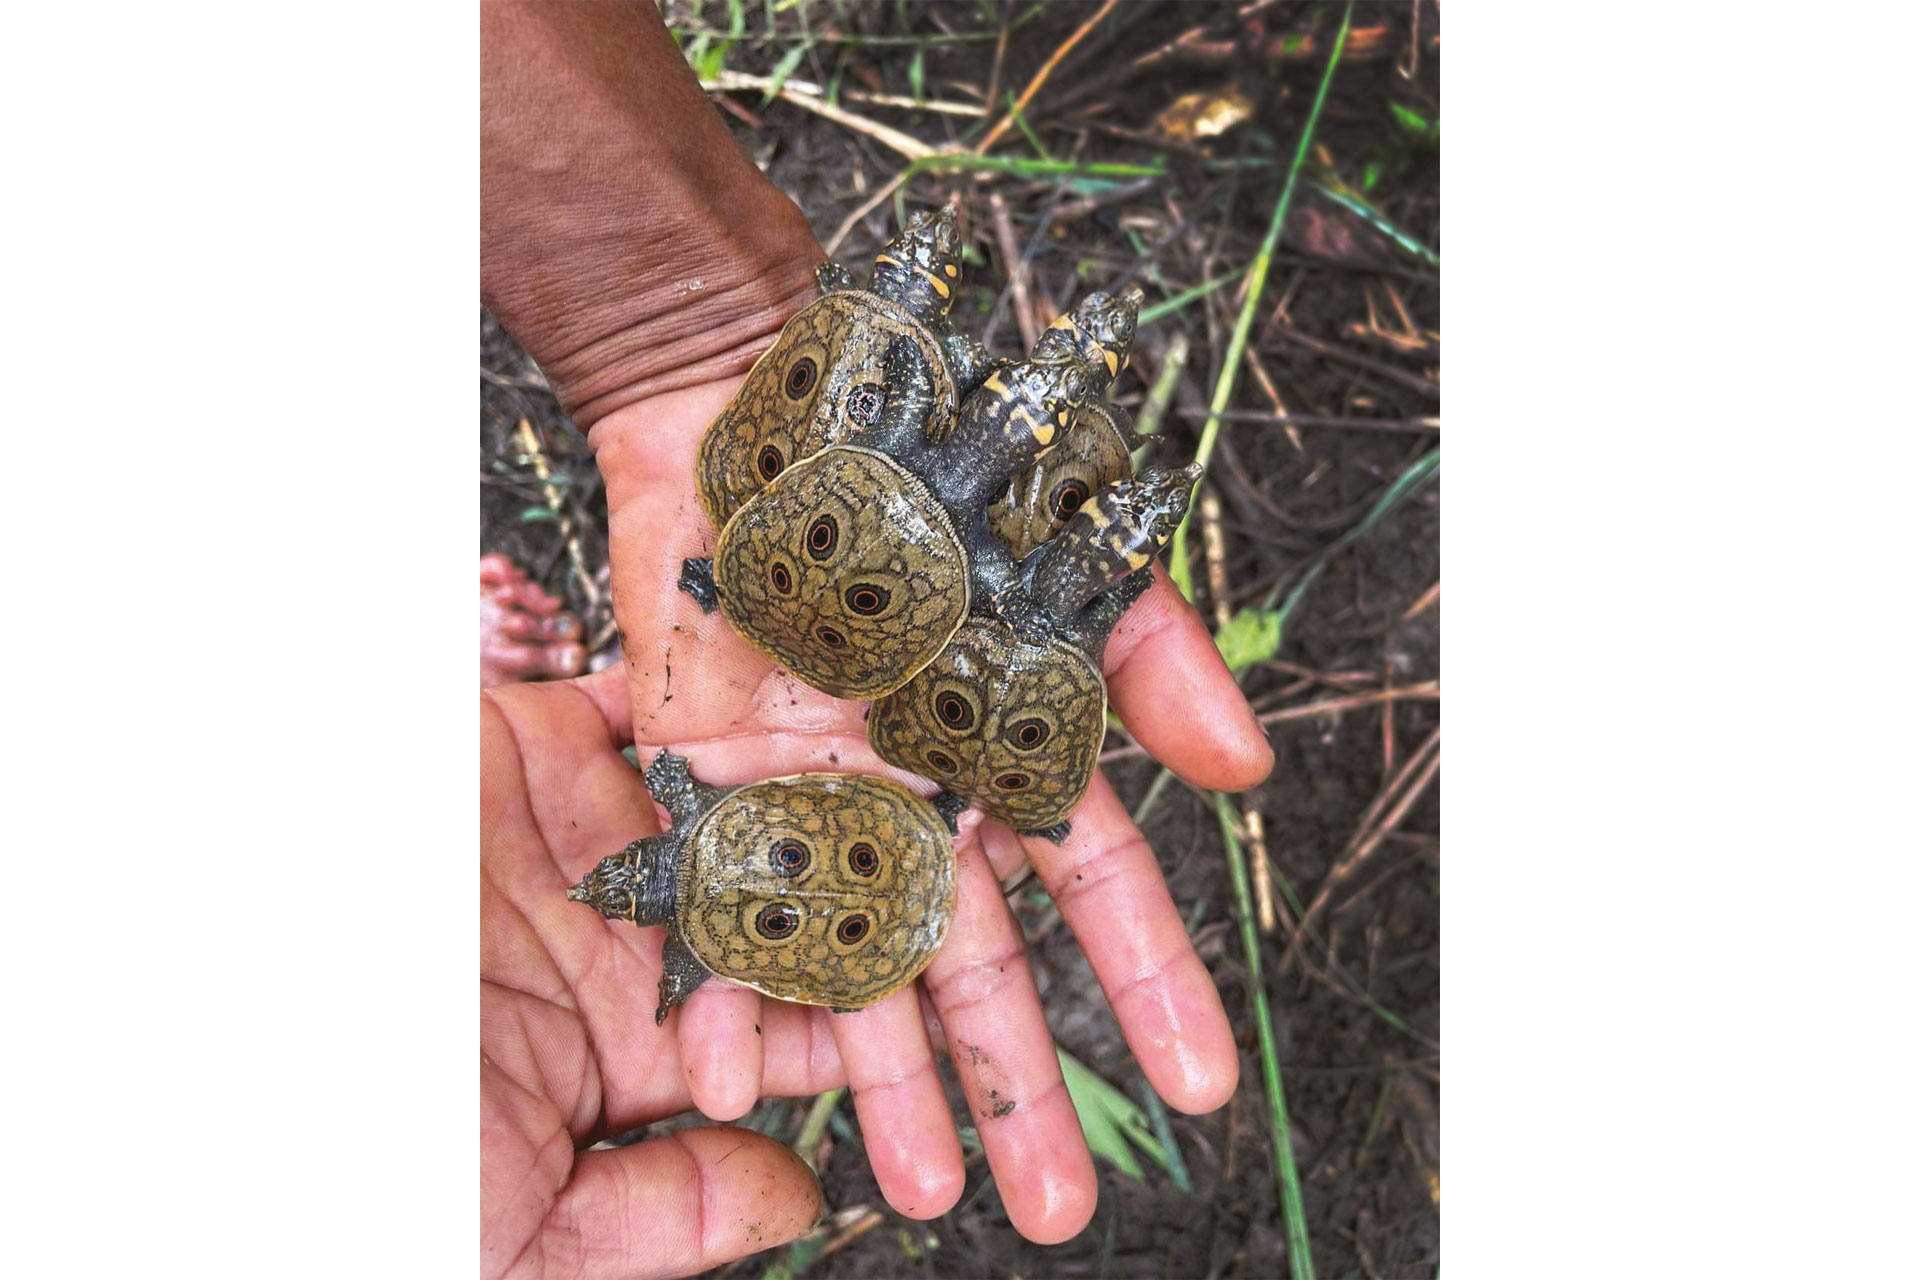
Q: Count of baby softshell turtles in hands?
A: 5